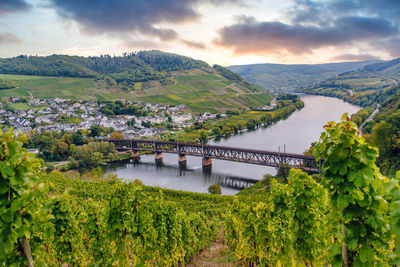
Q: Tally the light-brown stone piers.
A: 4